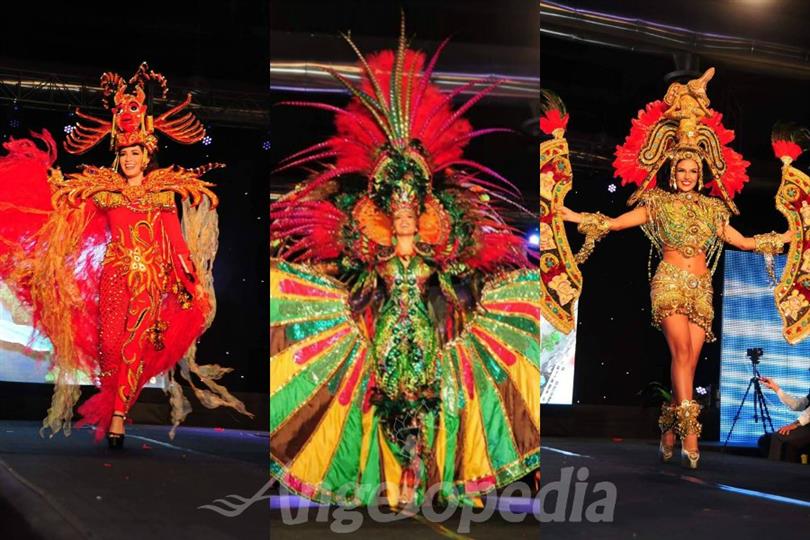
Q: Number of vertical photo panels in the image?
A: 3